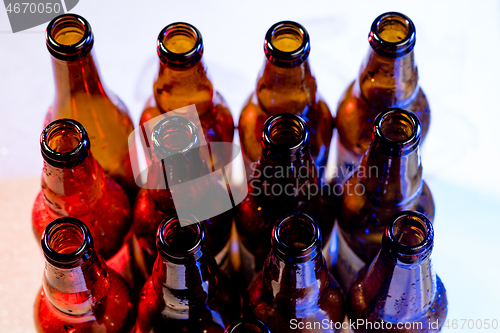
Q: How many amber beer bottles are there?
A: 13